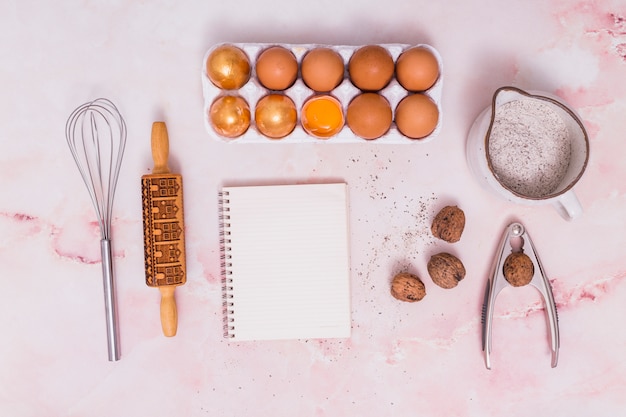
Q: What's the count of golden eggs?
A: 3